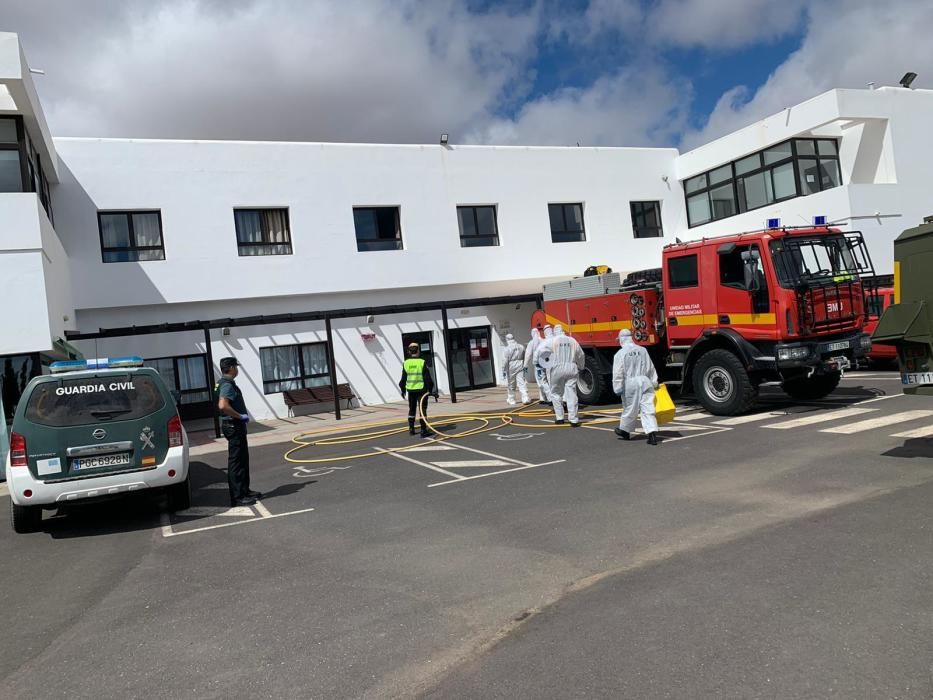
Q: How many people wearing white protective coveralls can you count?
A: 5